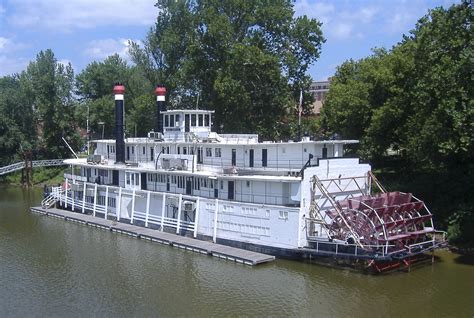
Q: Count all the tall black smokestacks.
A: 2